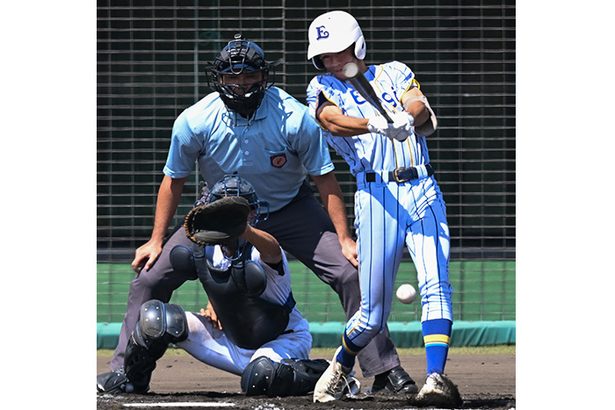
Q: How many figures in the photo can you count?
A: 3